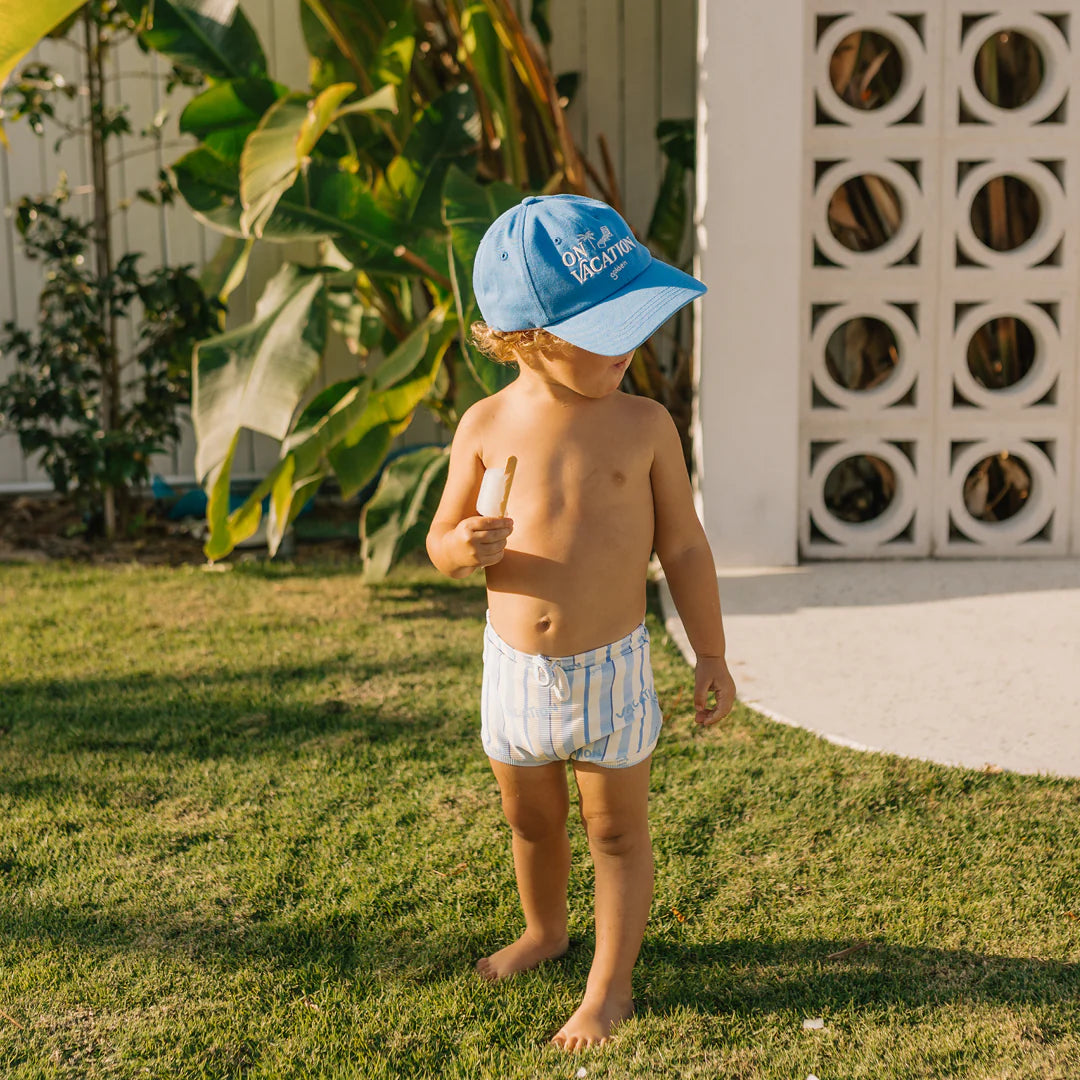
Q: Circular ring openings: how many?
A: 8